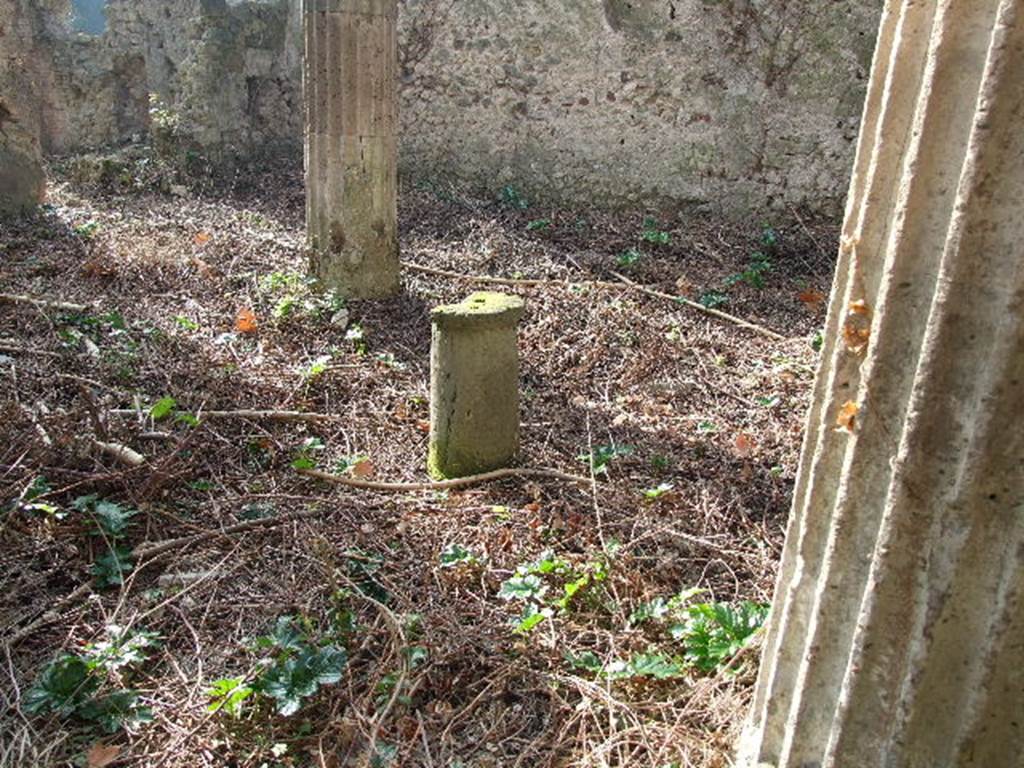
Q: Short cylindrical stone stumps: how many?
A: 1